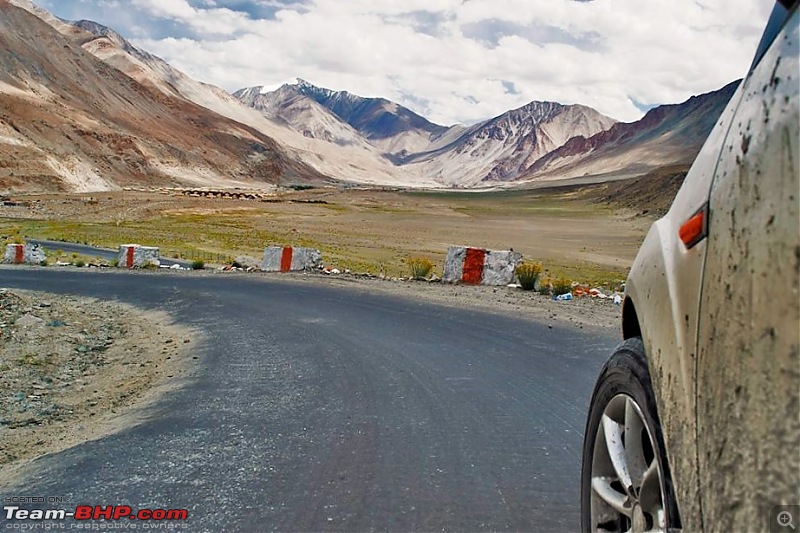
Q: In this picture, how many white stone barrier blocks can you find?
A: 4